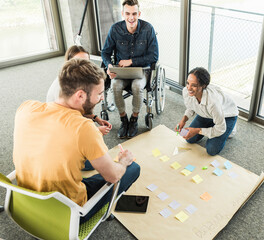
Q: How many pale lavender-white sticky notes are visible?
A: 7